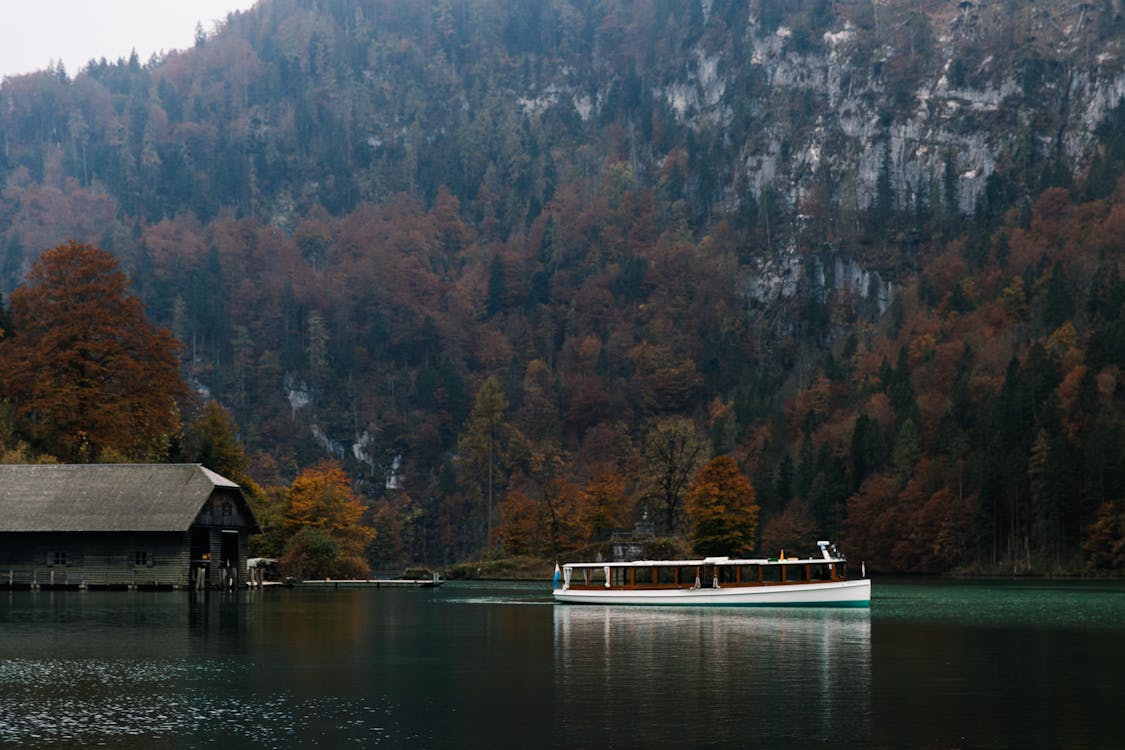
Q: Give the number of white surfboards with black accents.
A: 0